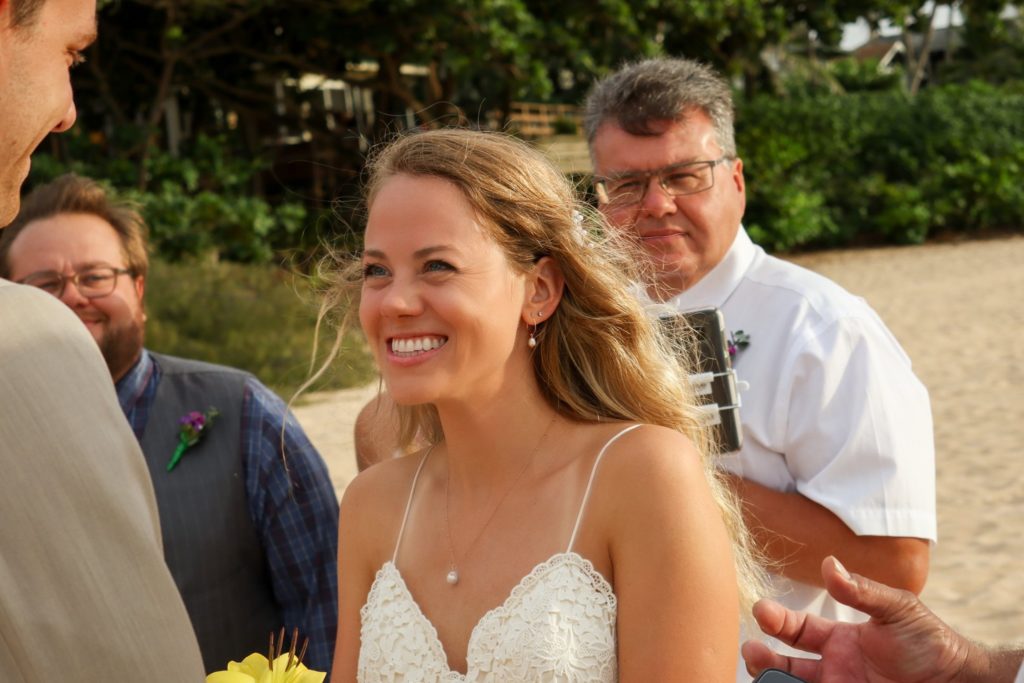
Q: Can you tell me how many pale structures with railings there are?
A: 1